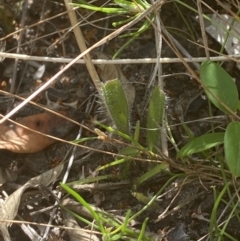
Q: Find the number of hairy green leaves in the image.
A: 2